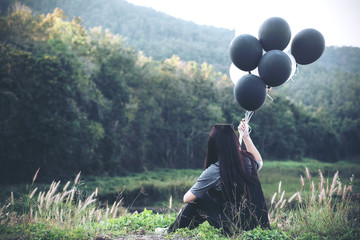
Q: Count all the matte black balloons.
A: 5